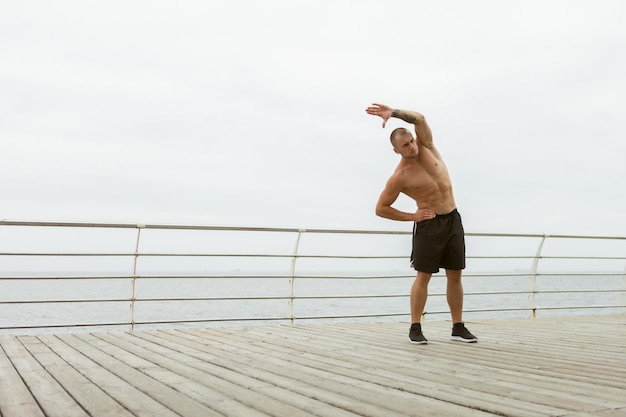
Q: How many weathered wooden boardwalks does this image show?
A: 1